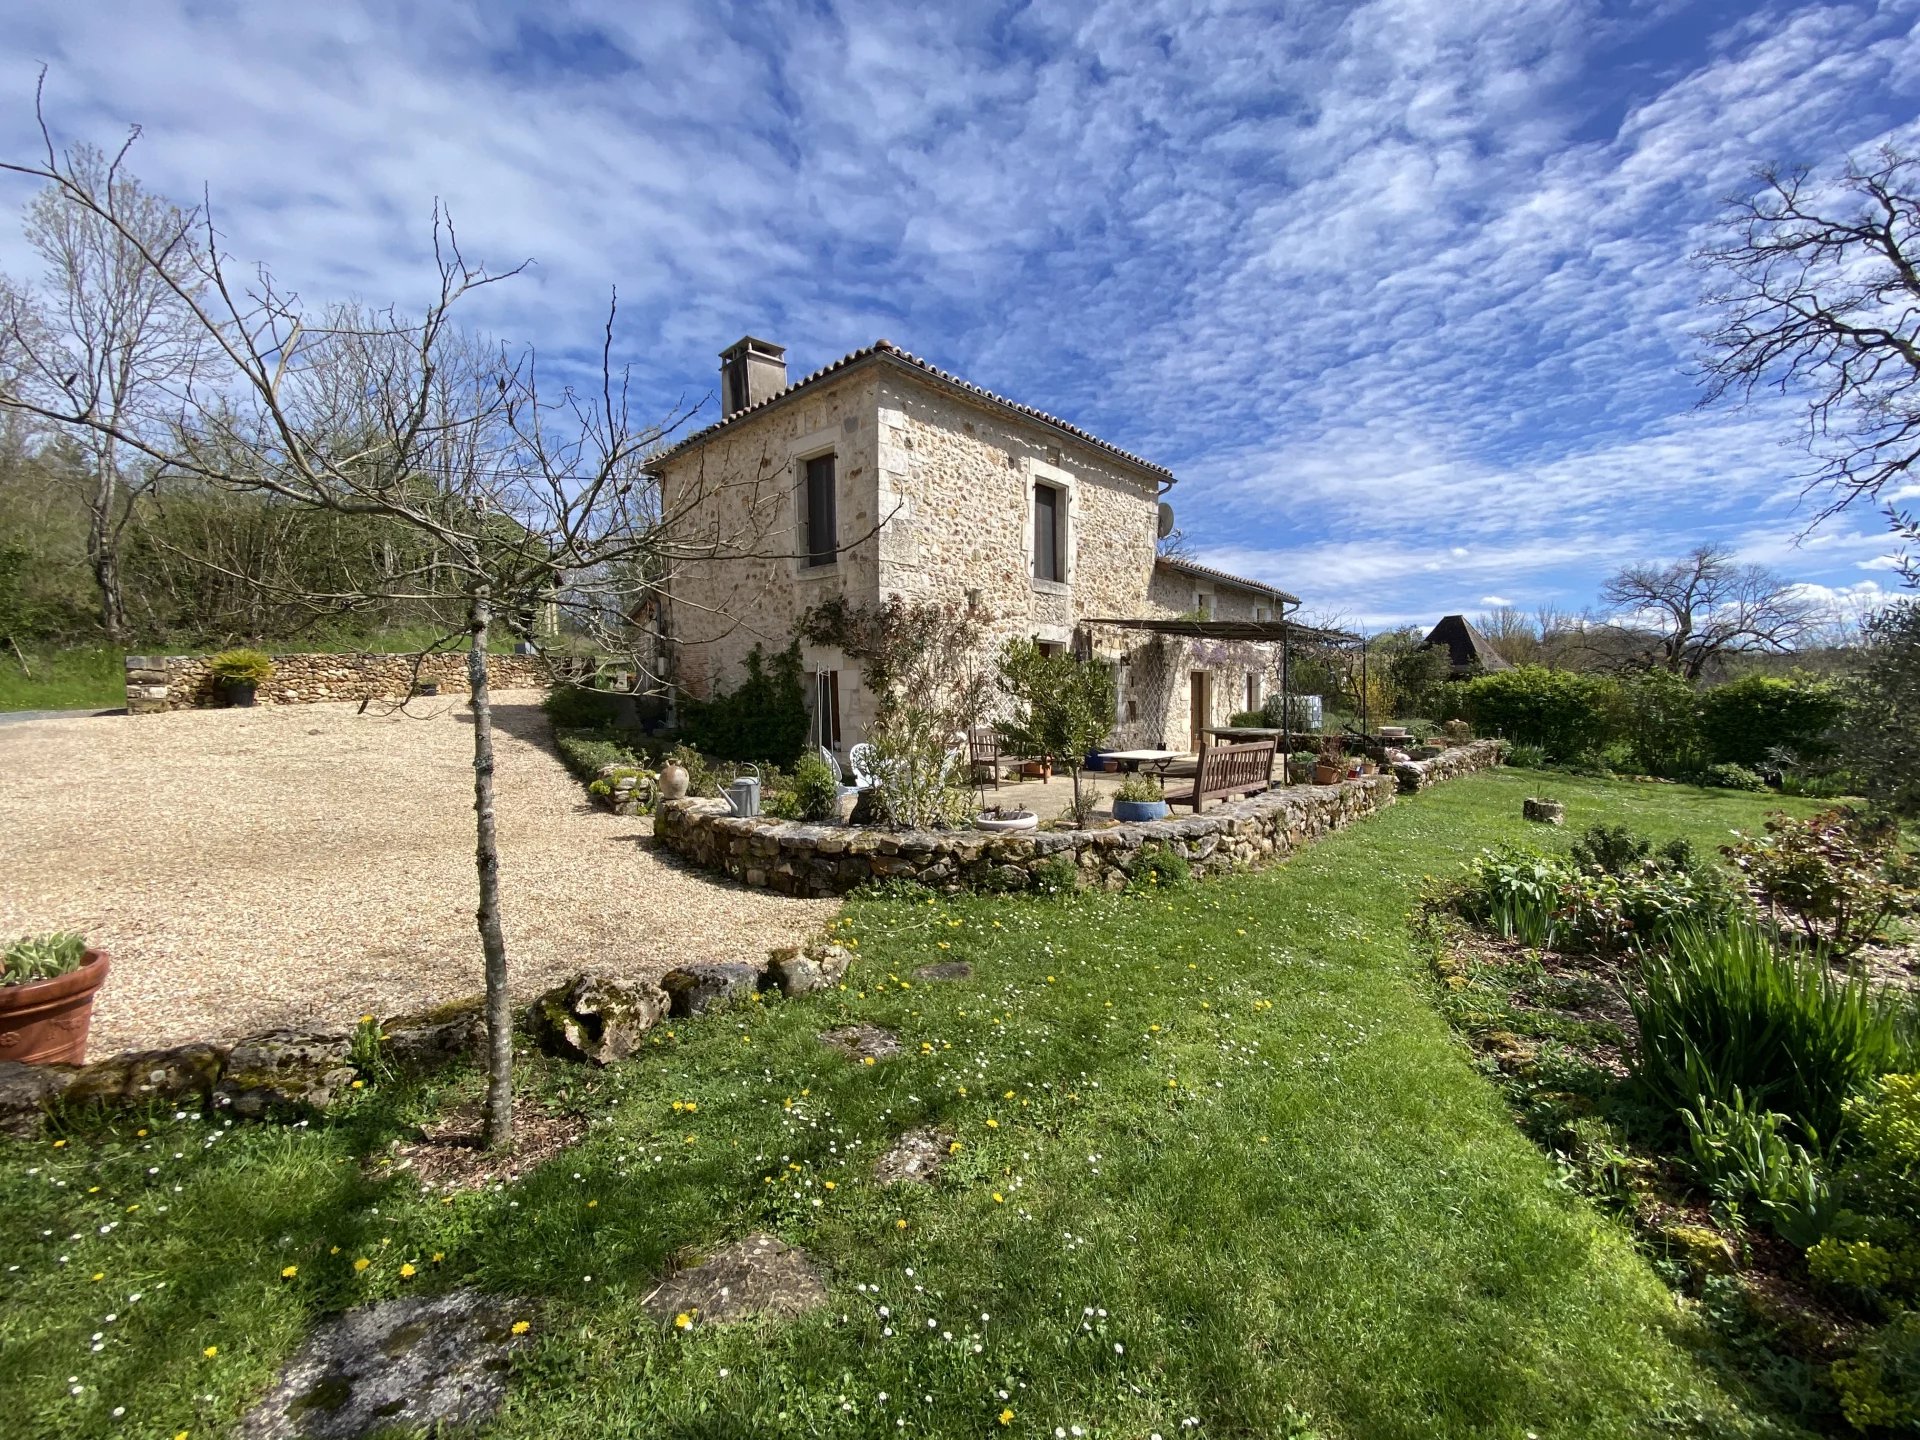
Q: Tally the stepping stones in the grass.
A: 5